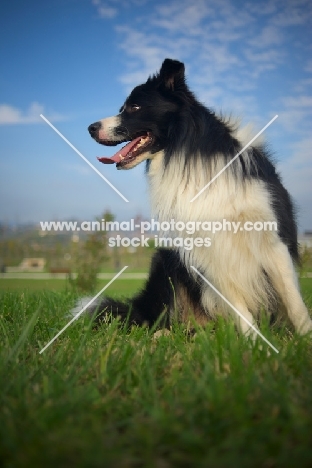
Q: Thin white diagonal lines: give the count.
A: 4